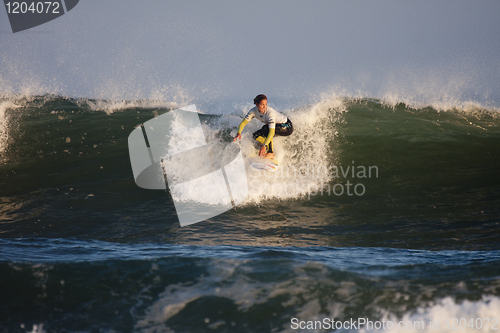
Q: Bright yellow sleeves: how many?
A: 2